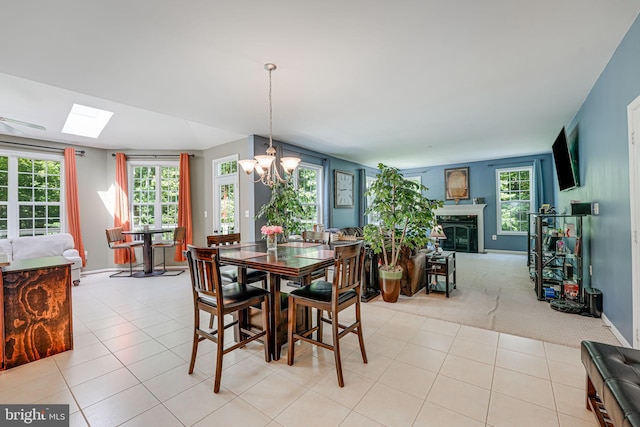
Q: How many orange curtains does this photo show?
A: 3